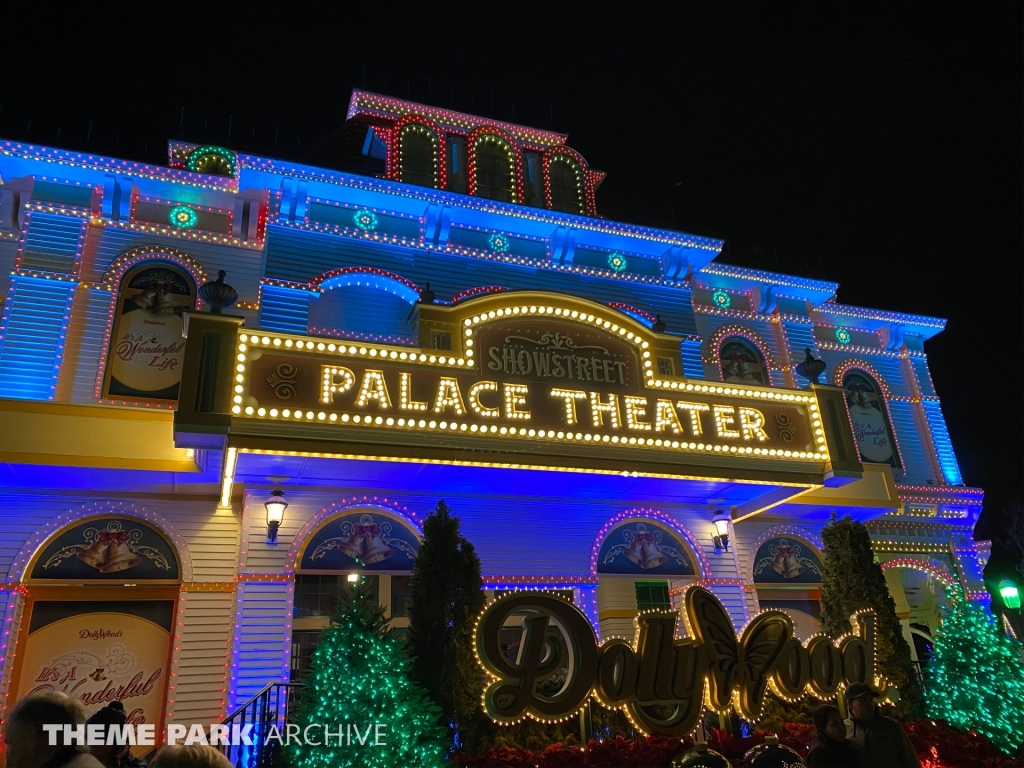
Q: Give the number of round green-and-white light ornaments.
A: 6